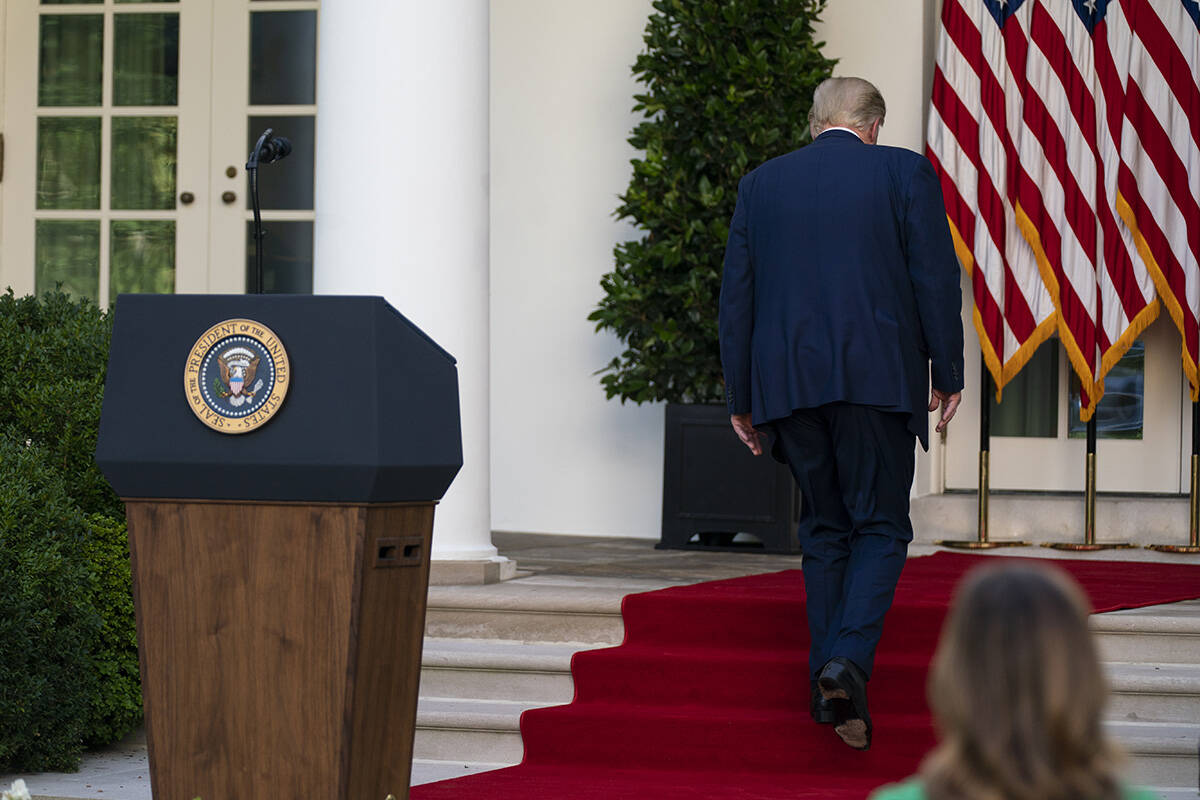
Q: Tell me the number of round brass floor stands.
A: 3